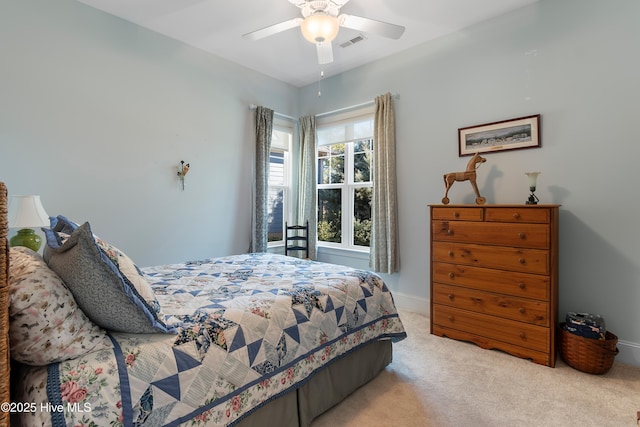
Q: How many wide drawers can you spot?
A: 5